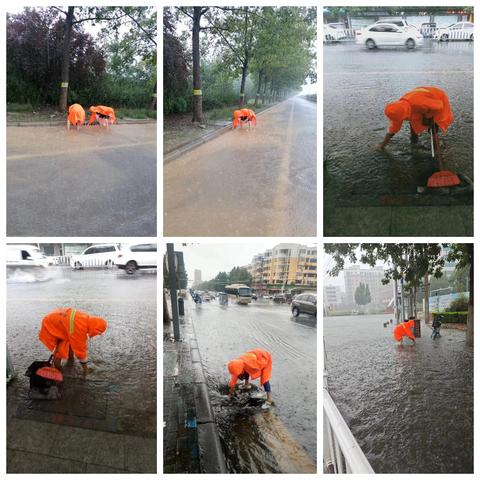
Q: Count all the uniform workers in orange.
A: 7